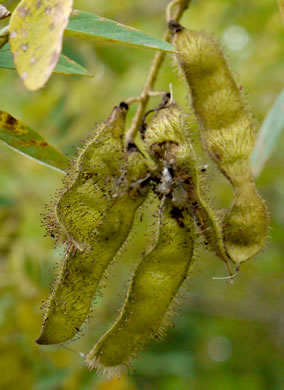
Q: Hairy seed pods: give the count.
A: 5